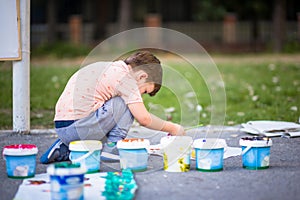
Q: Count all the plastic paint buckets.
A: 7